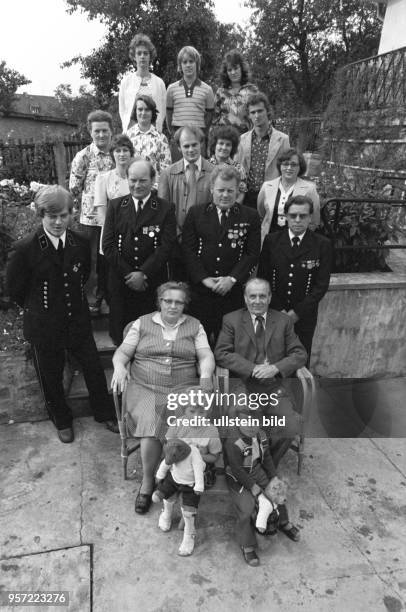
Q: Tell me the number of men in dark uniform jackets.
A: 4